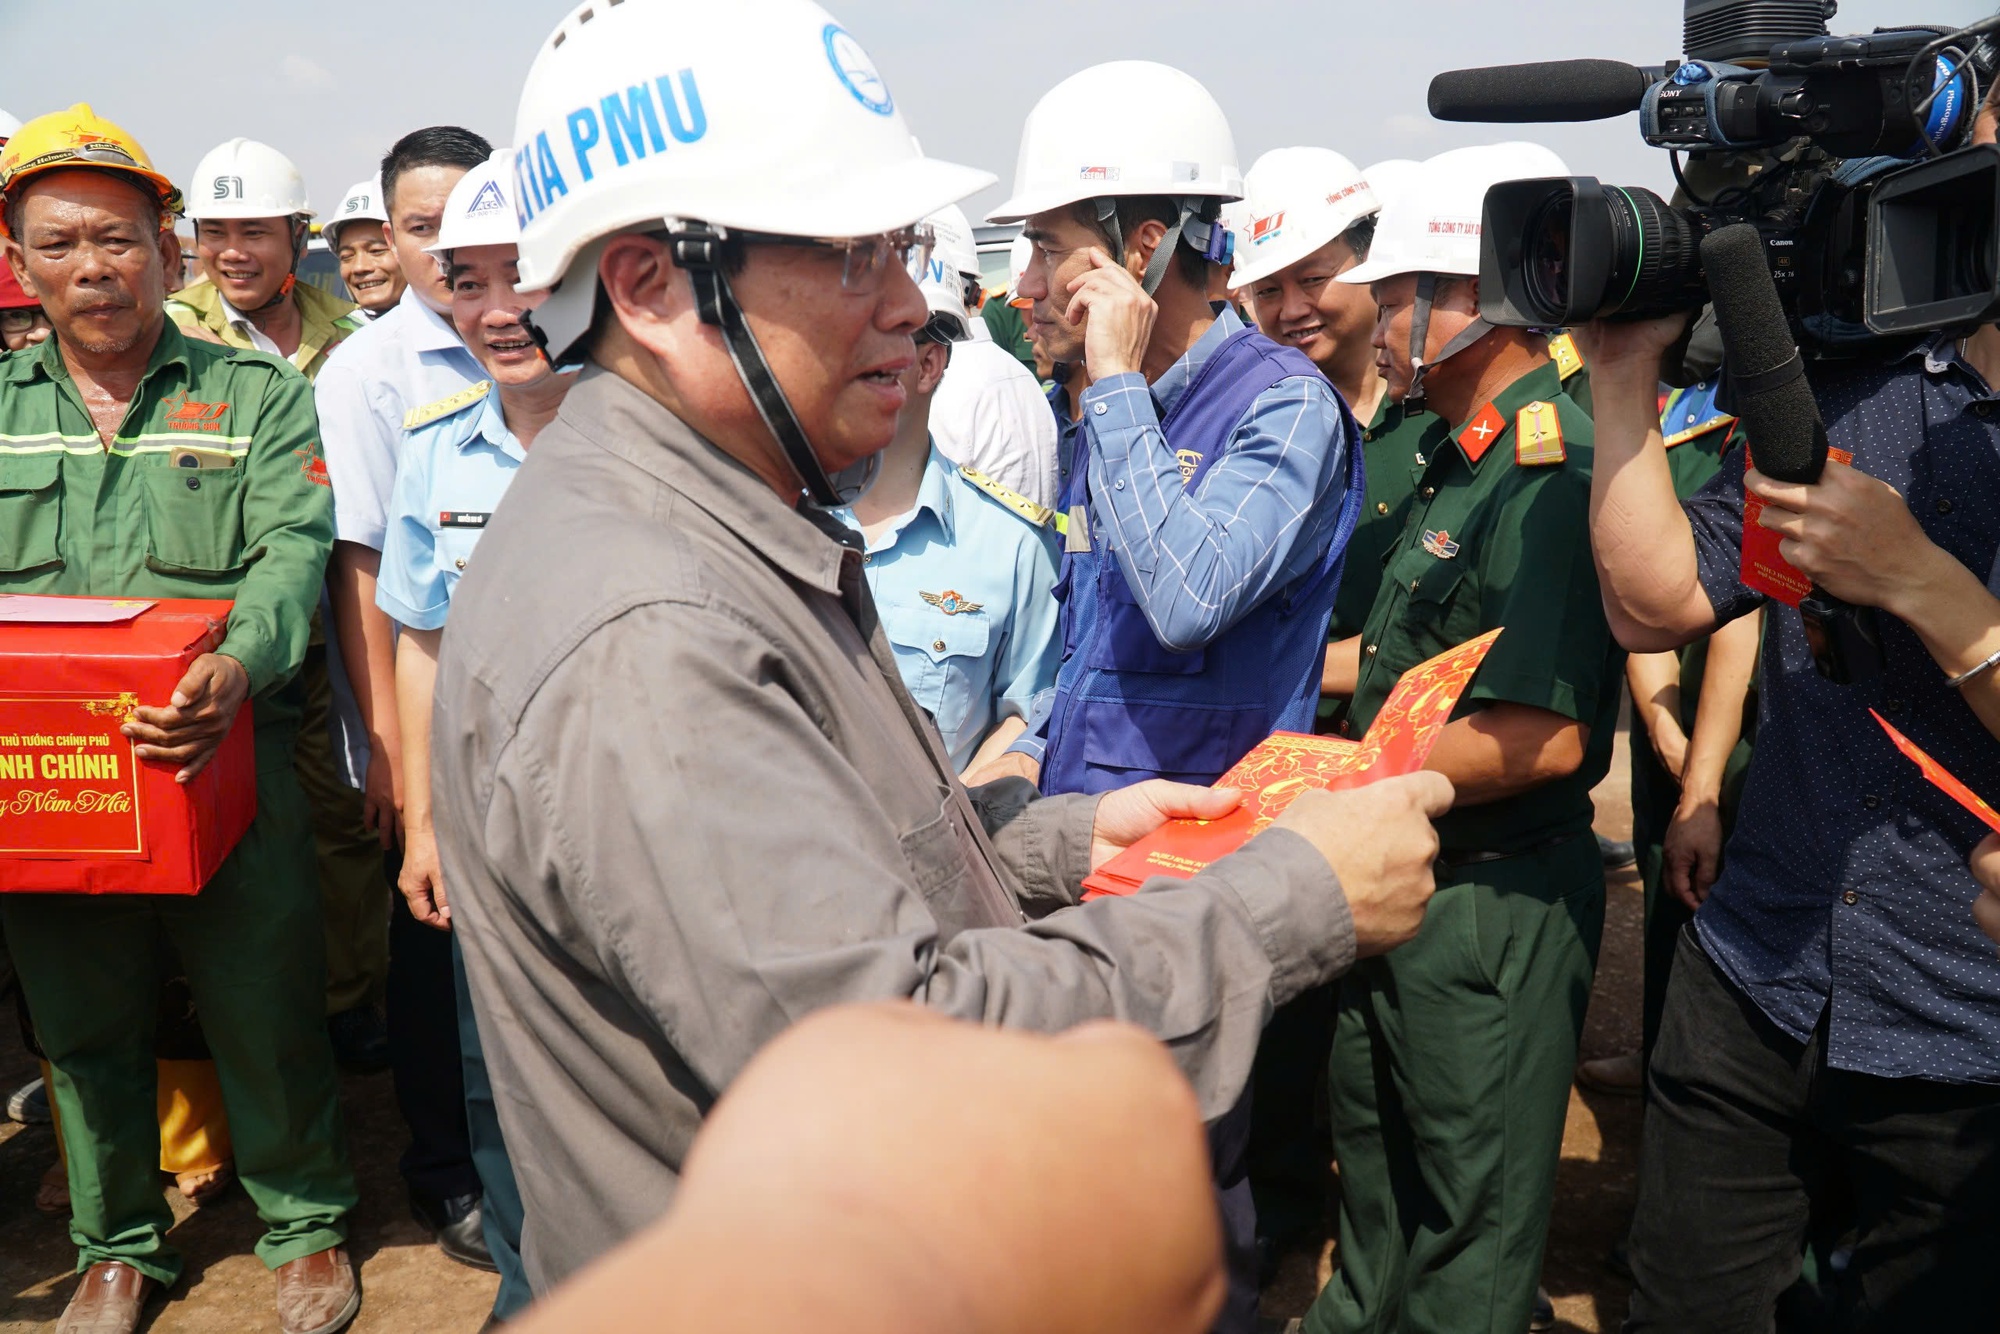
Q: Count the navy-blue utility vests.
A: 1